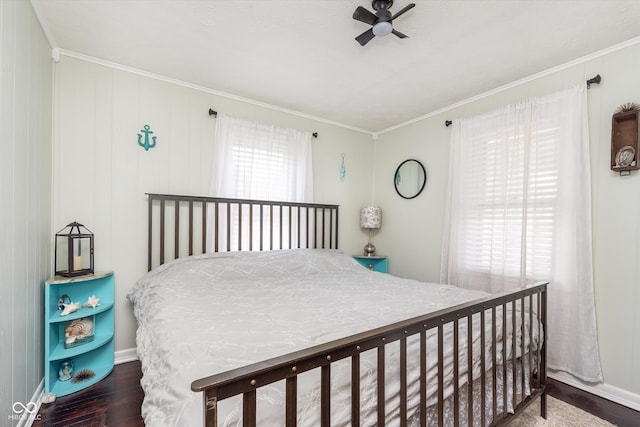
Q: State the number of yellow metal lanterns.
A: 0